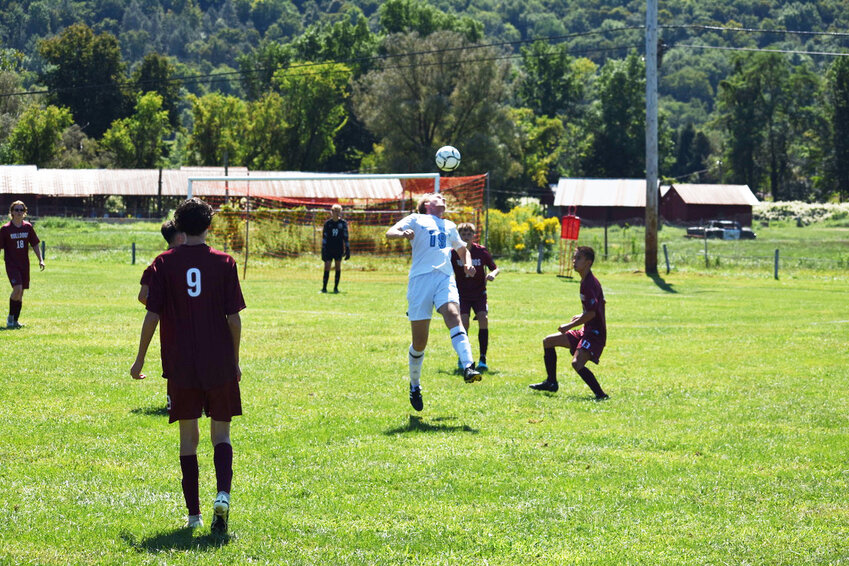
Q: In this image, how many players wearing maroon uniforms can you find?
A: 5